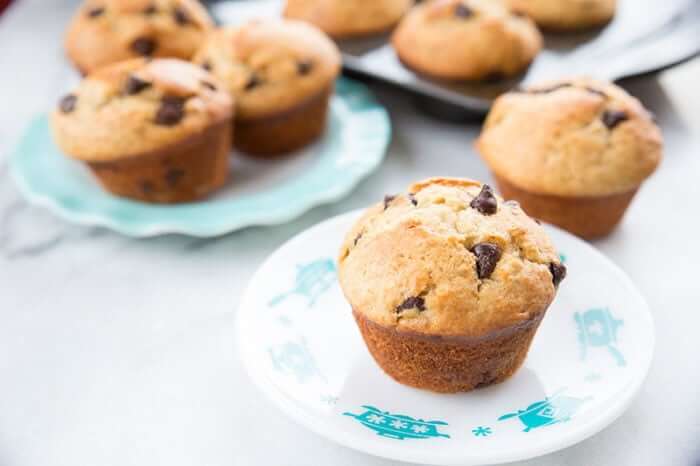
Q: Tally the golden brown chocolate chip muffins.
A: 8